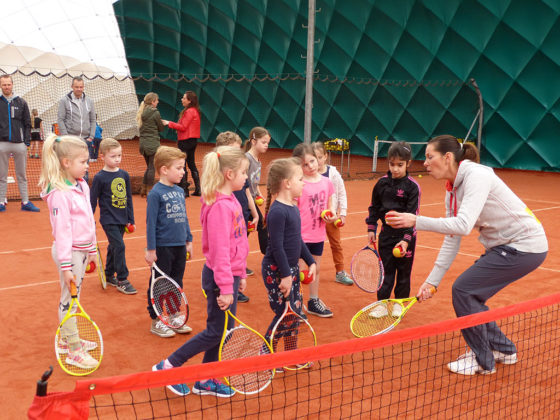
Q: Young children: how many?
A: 10